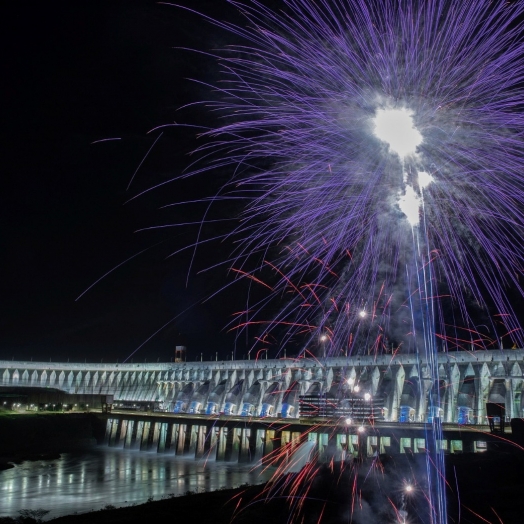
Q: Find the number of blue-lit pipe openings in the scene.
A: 10